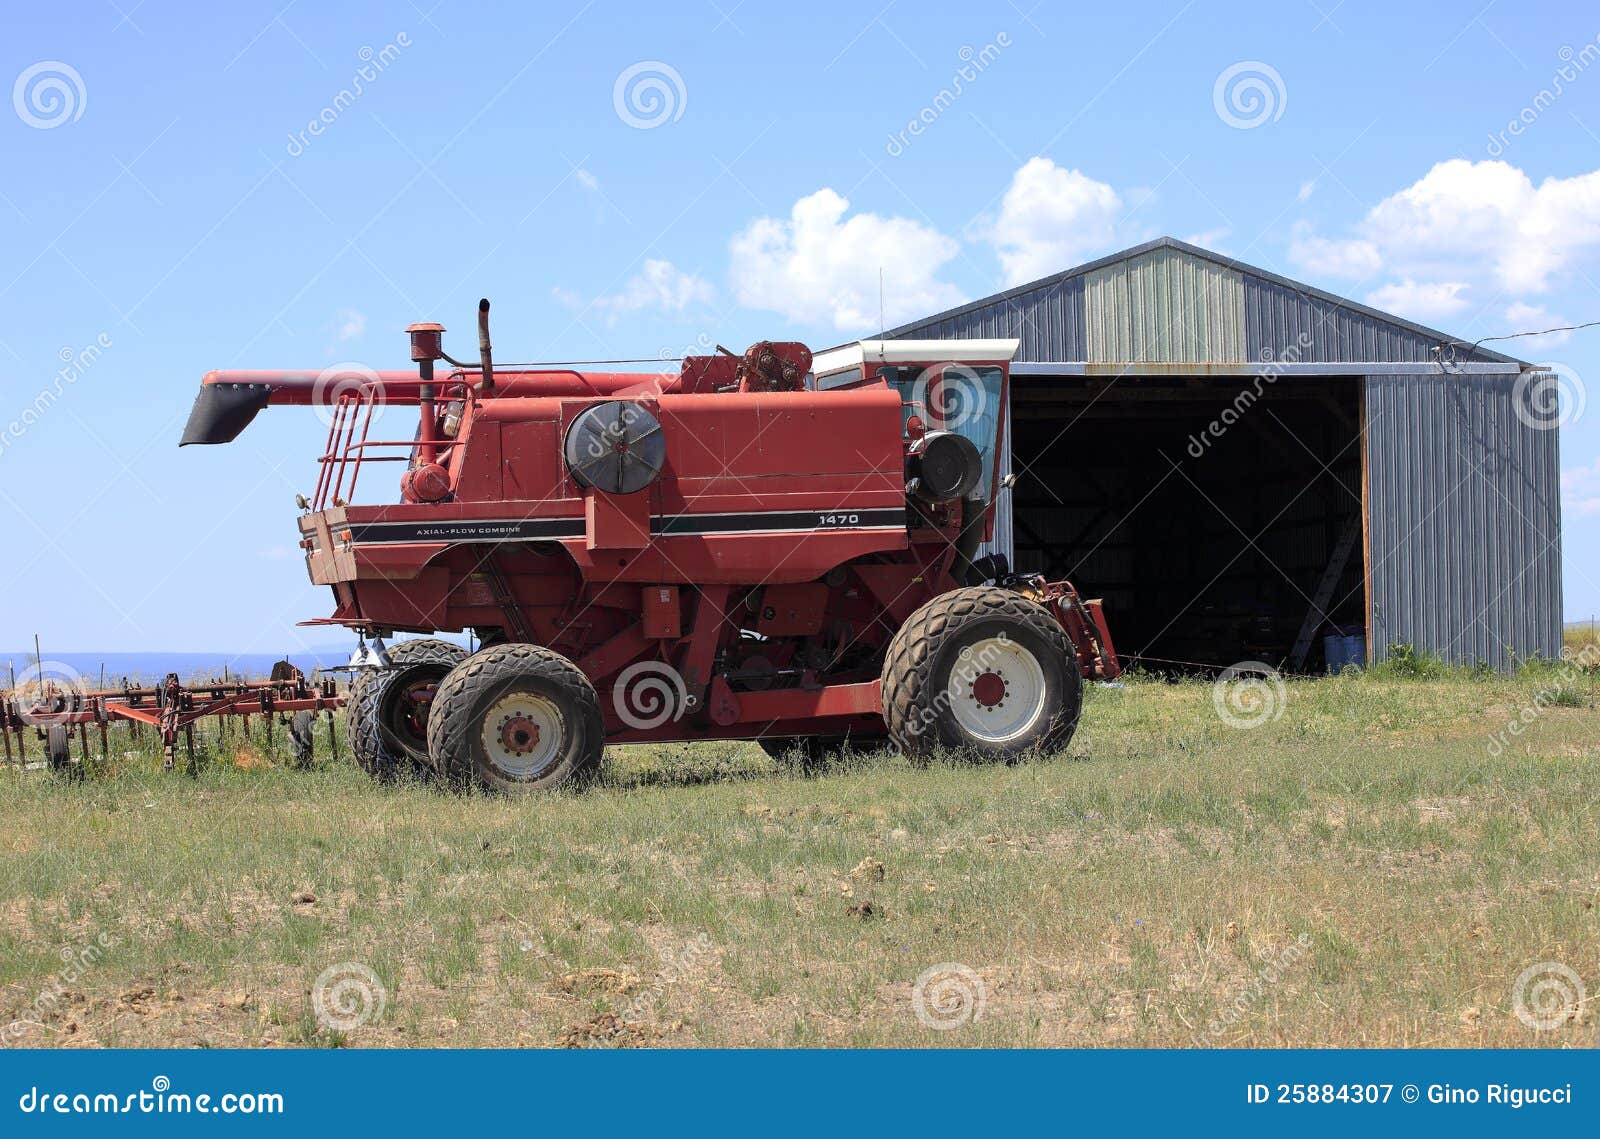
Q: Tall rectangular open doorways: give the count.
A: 1